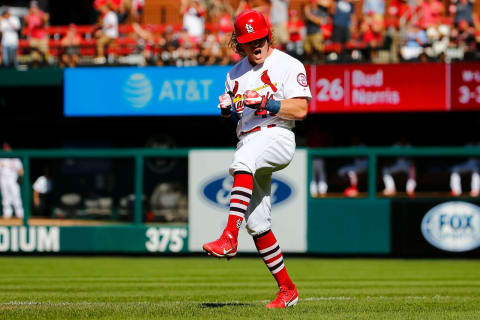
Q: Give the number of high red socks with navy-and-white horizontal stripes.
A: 2